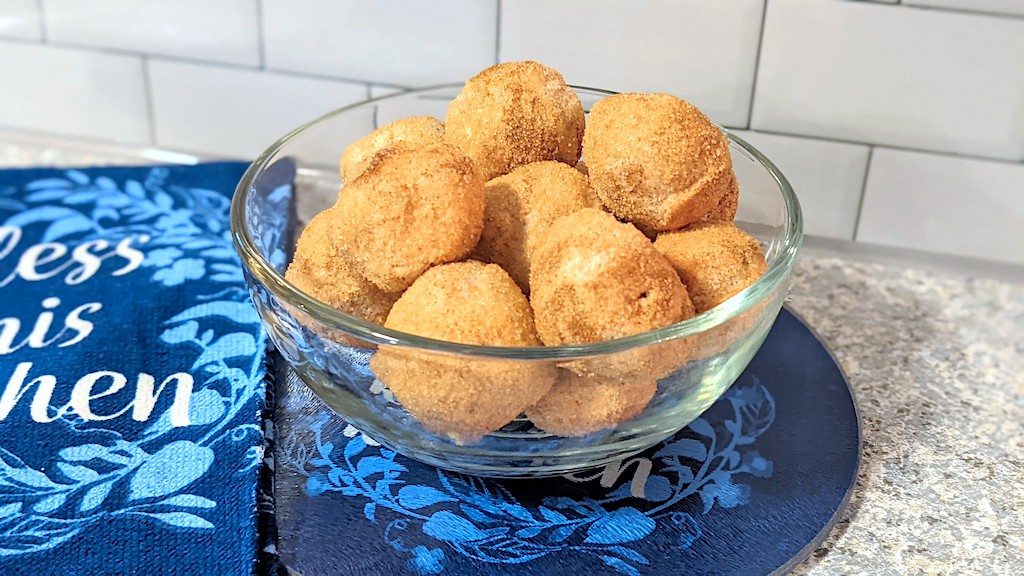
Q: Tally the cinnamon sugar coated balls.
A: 11